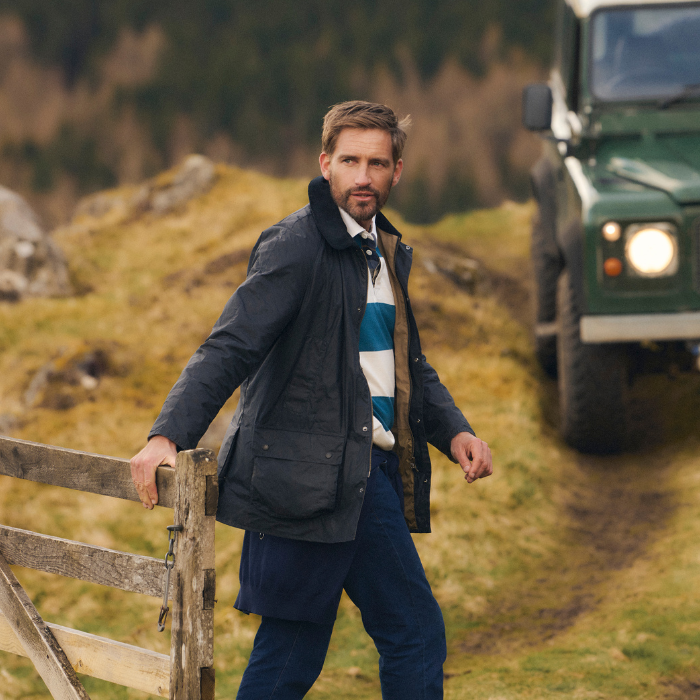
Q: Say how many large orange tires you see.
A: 0